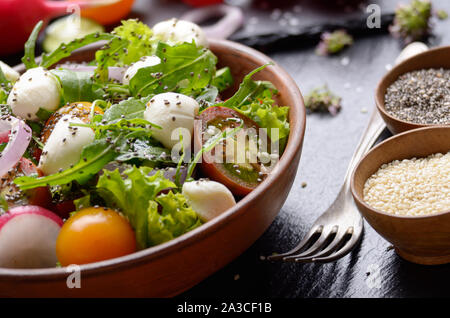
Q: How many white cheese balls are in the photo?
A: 7